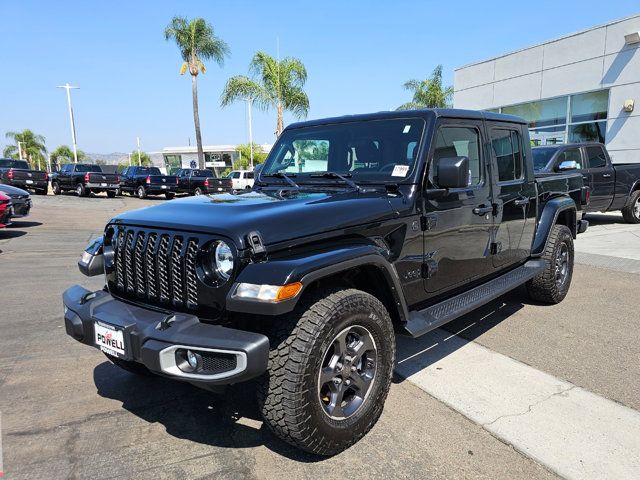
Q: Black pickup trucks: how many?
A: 6